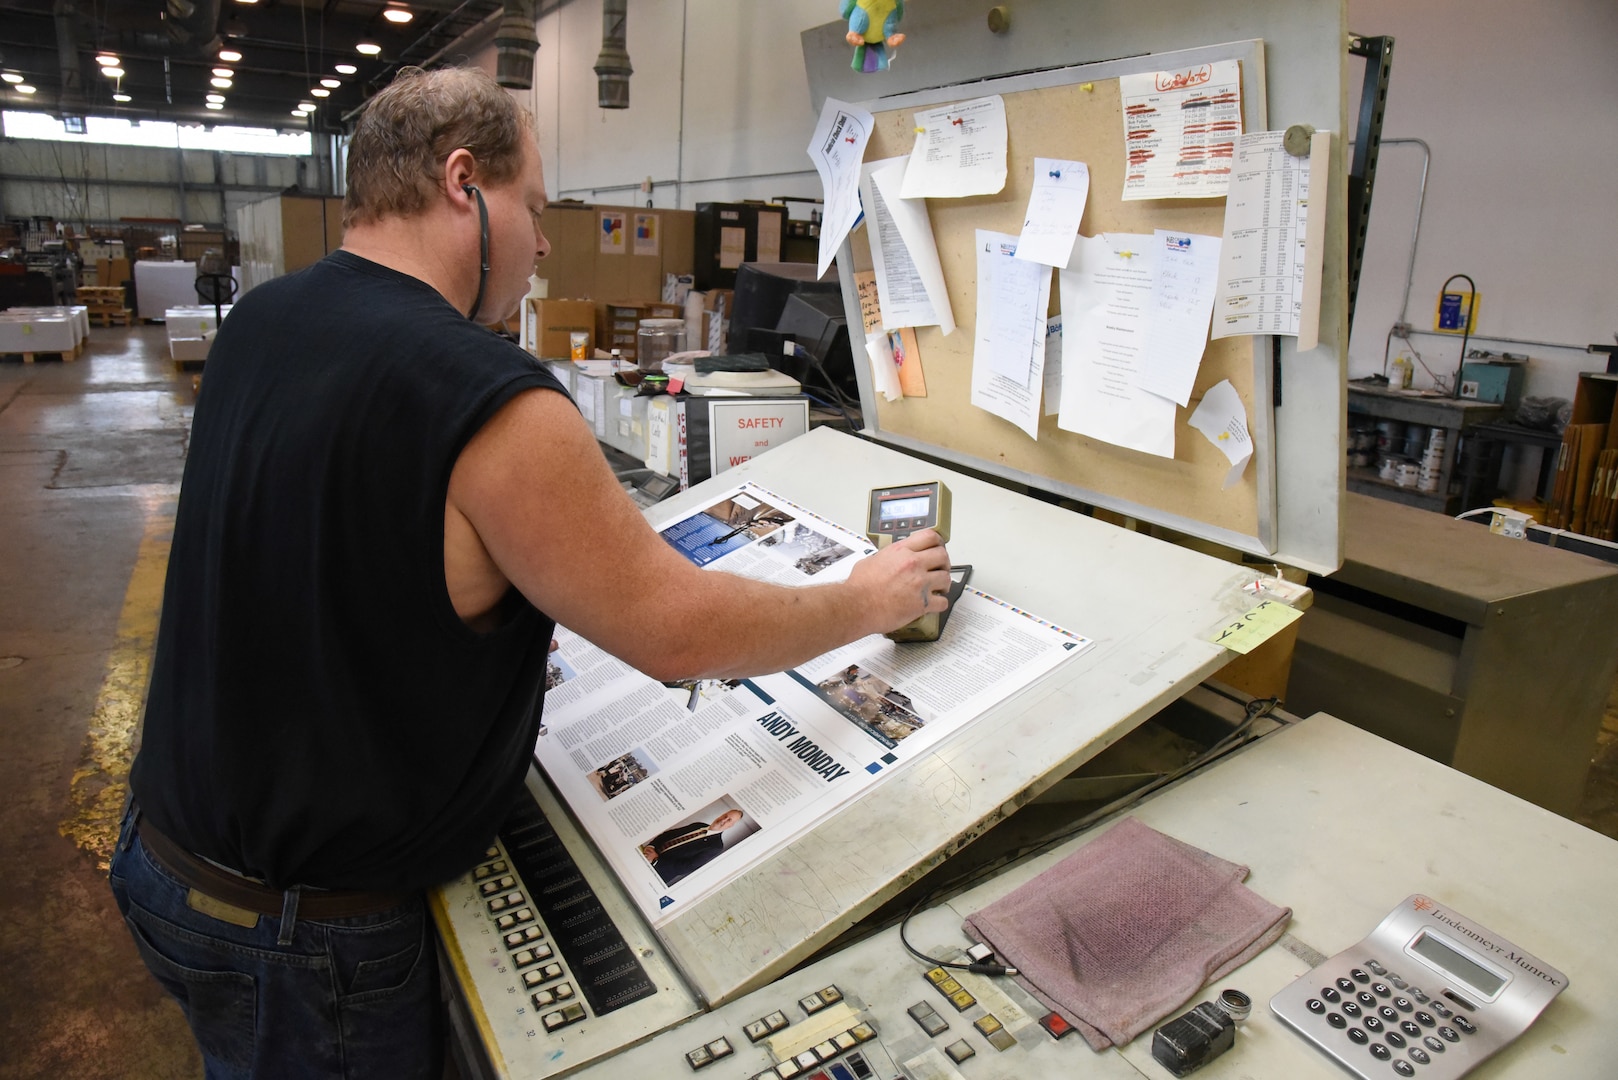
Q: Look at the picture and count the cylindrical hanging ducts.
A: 2